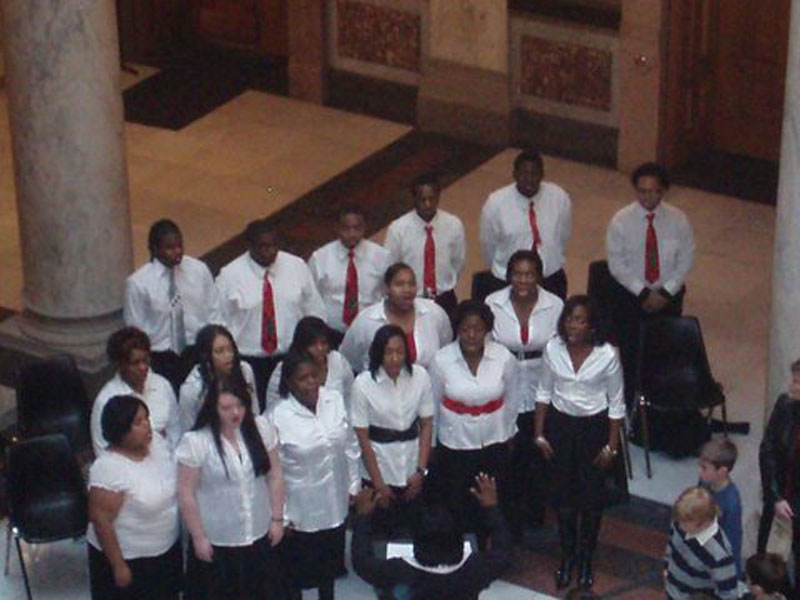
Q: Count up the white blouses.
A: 11